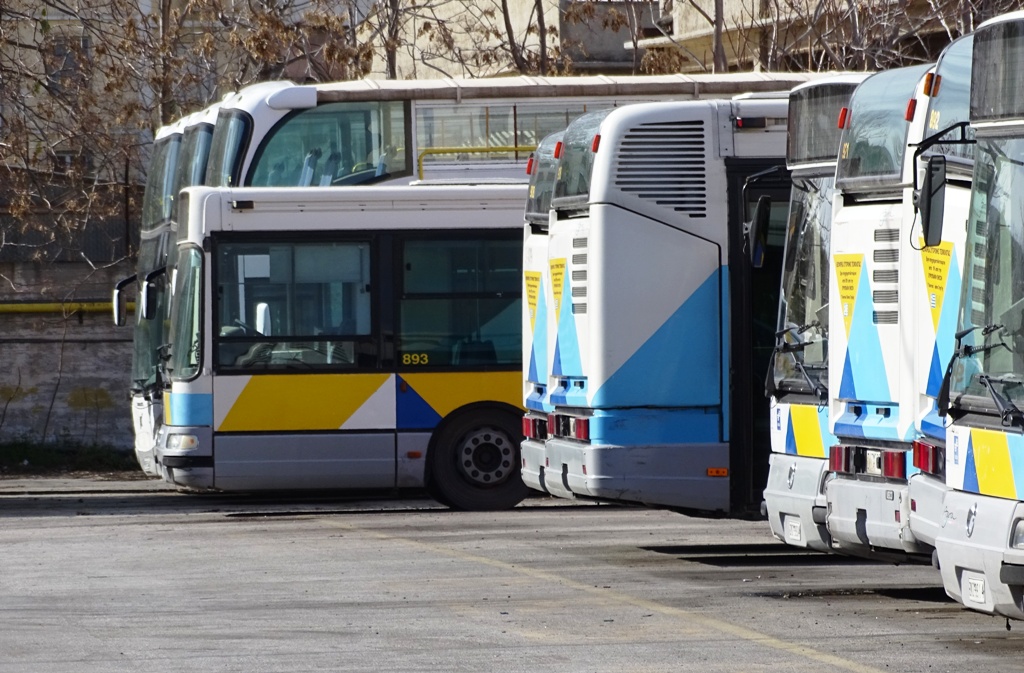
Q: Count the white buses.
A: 10